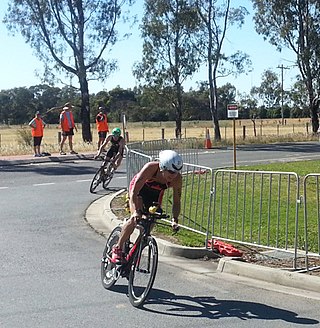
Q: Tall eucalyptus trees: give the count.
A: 4